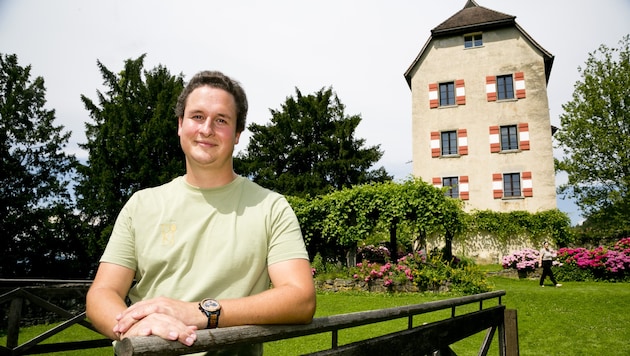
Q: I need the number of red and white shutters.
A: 12